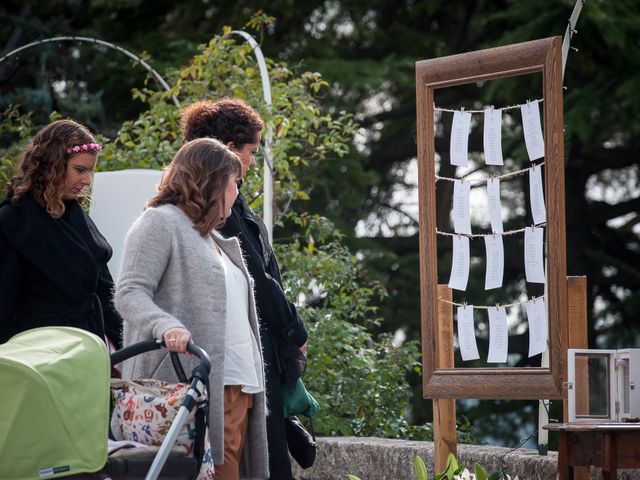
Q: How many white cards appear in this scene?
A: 12